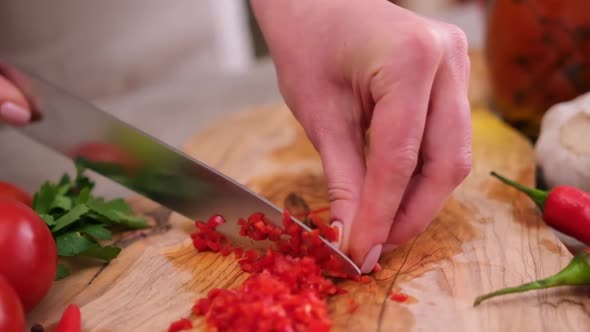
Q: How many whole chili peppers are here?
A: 2